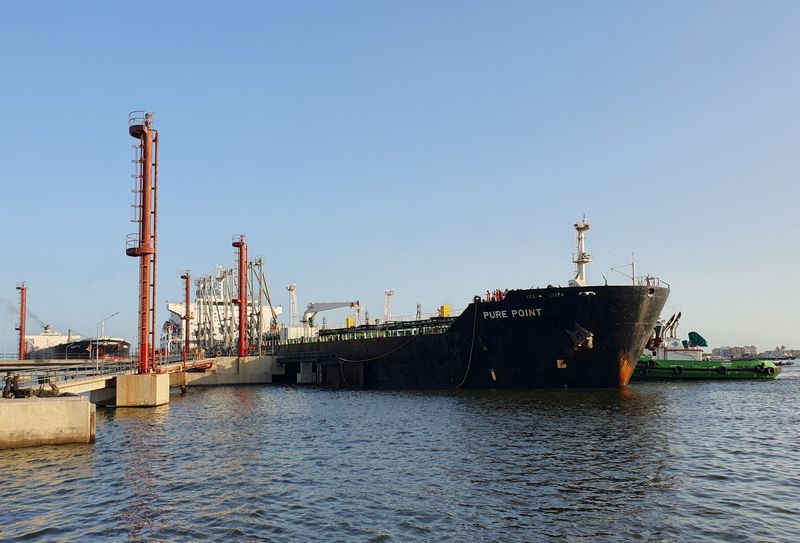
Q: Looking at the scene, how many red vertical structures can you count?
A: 4